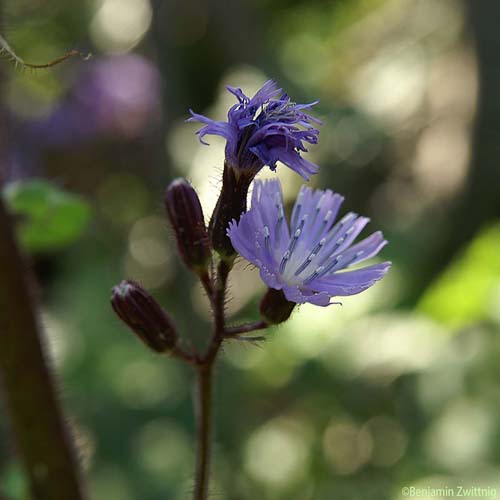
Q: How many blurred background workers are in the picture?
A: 0